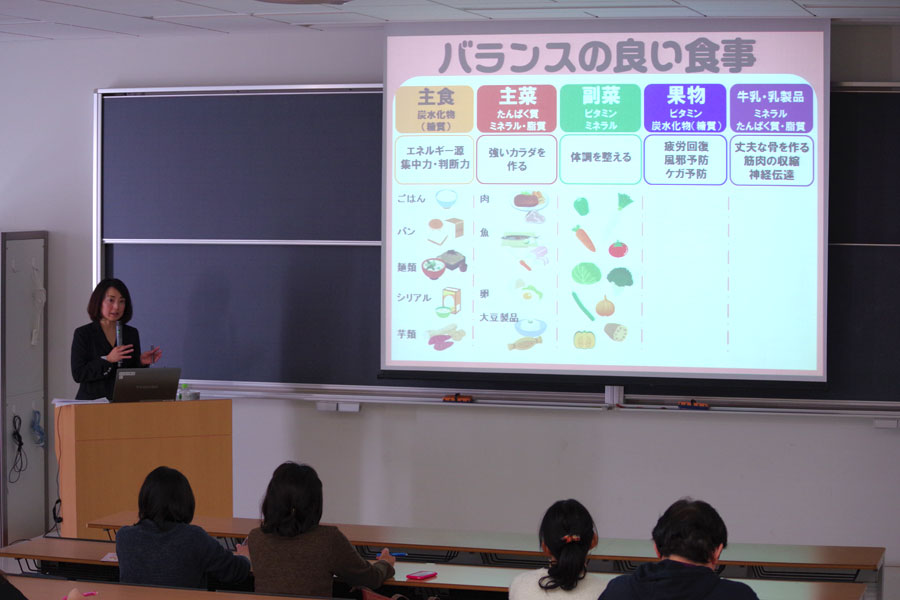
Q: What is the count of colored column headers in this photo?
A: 5